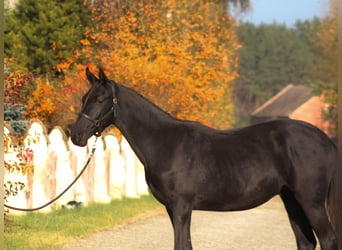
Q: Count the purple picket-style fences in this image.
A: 0